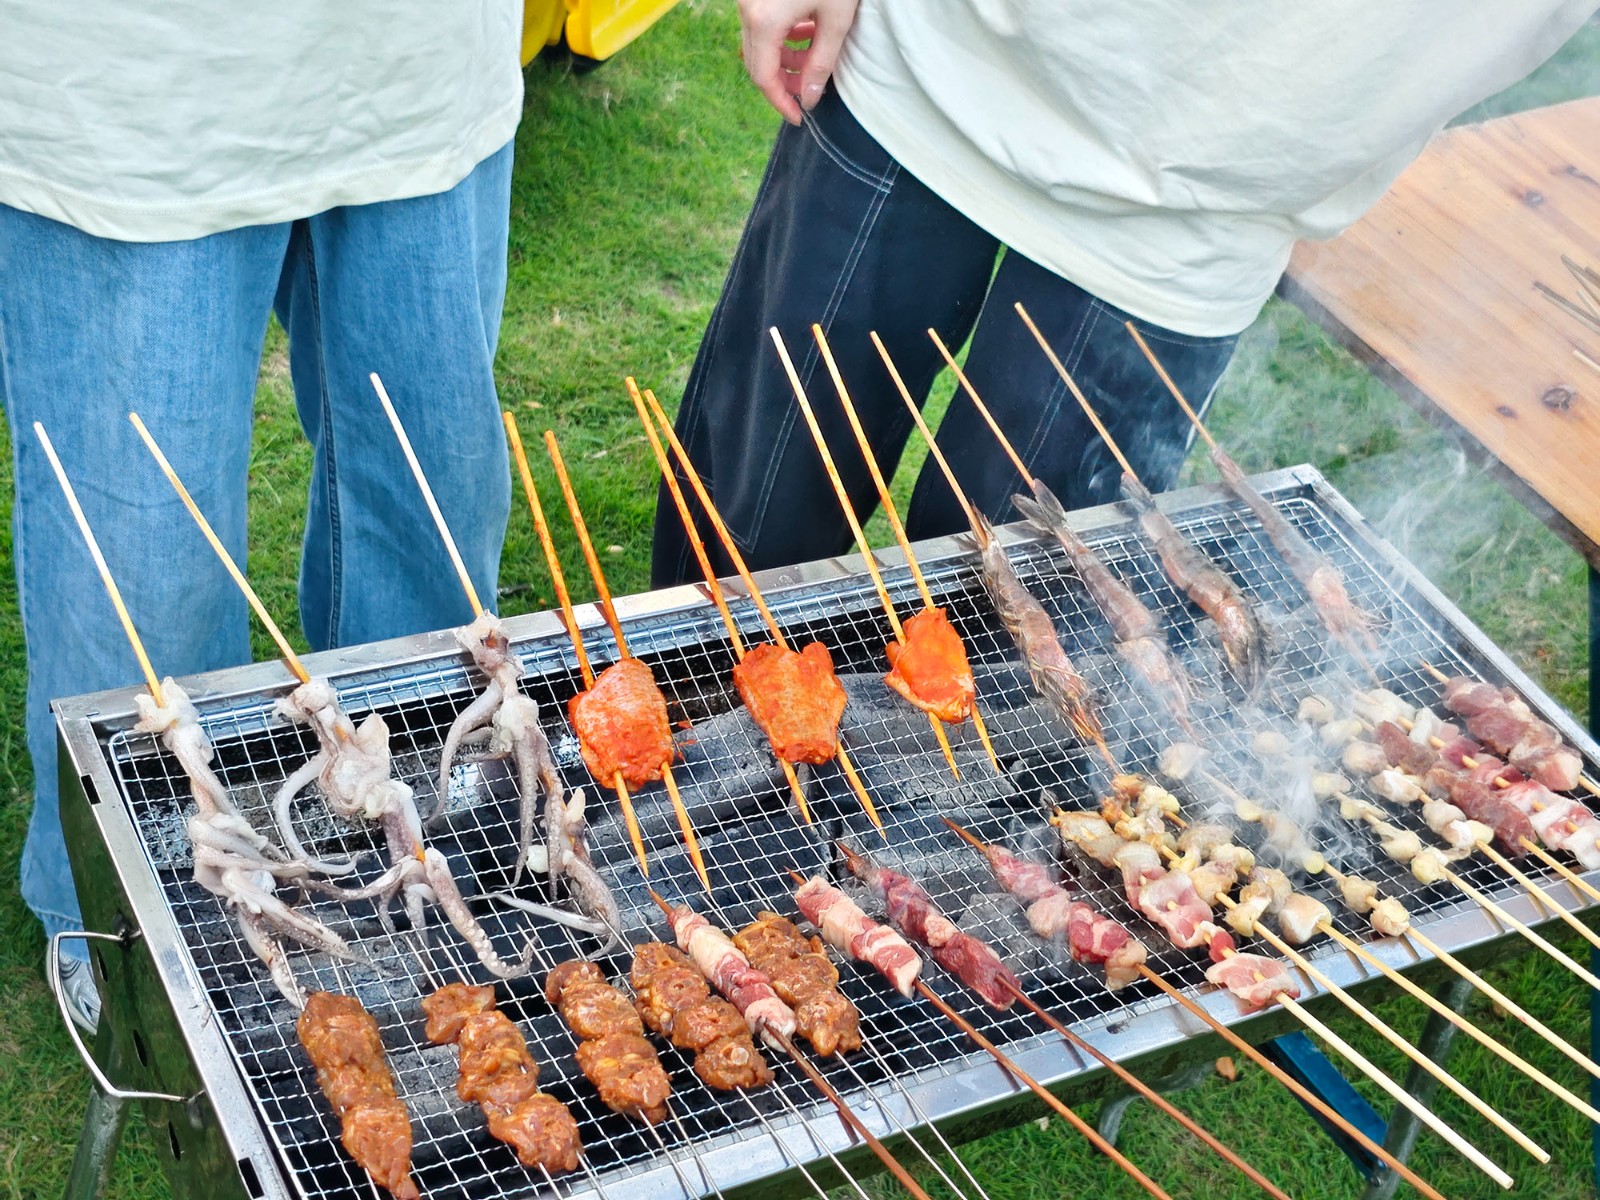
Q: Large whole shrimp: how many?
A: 4